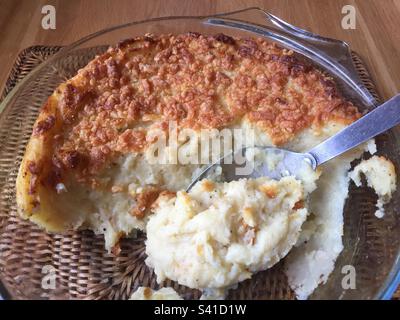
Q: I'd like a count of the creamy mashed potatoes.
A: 1